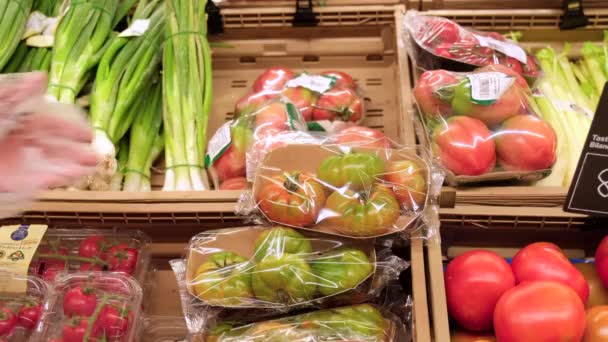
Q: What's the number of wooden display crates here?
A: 4